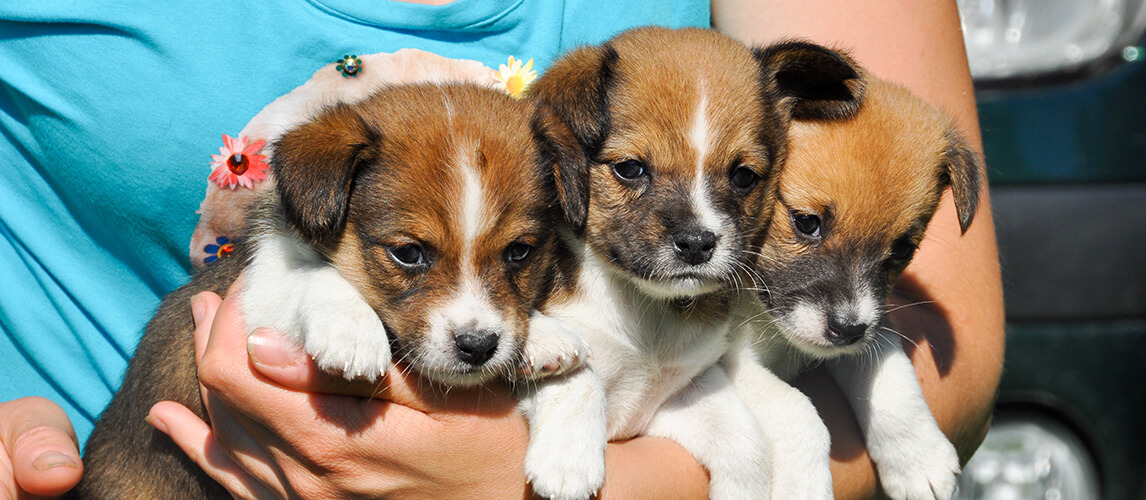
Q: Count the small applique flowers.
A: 4